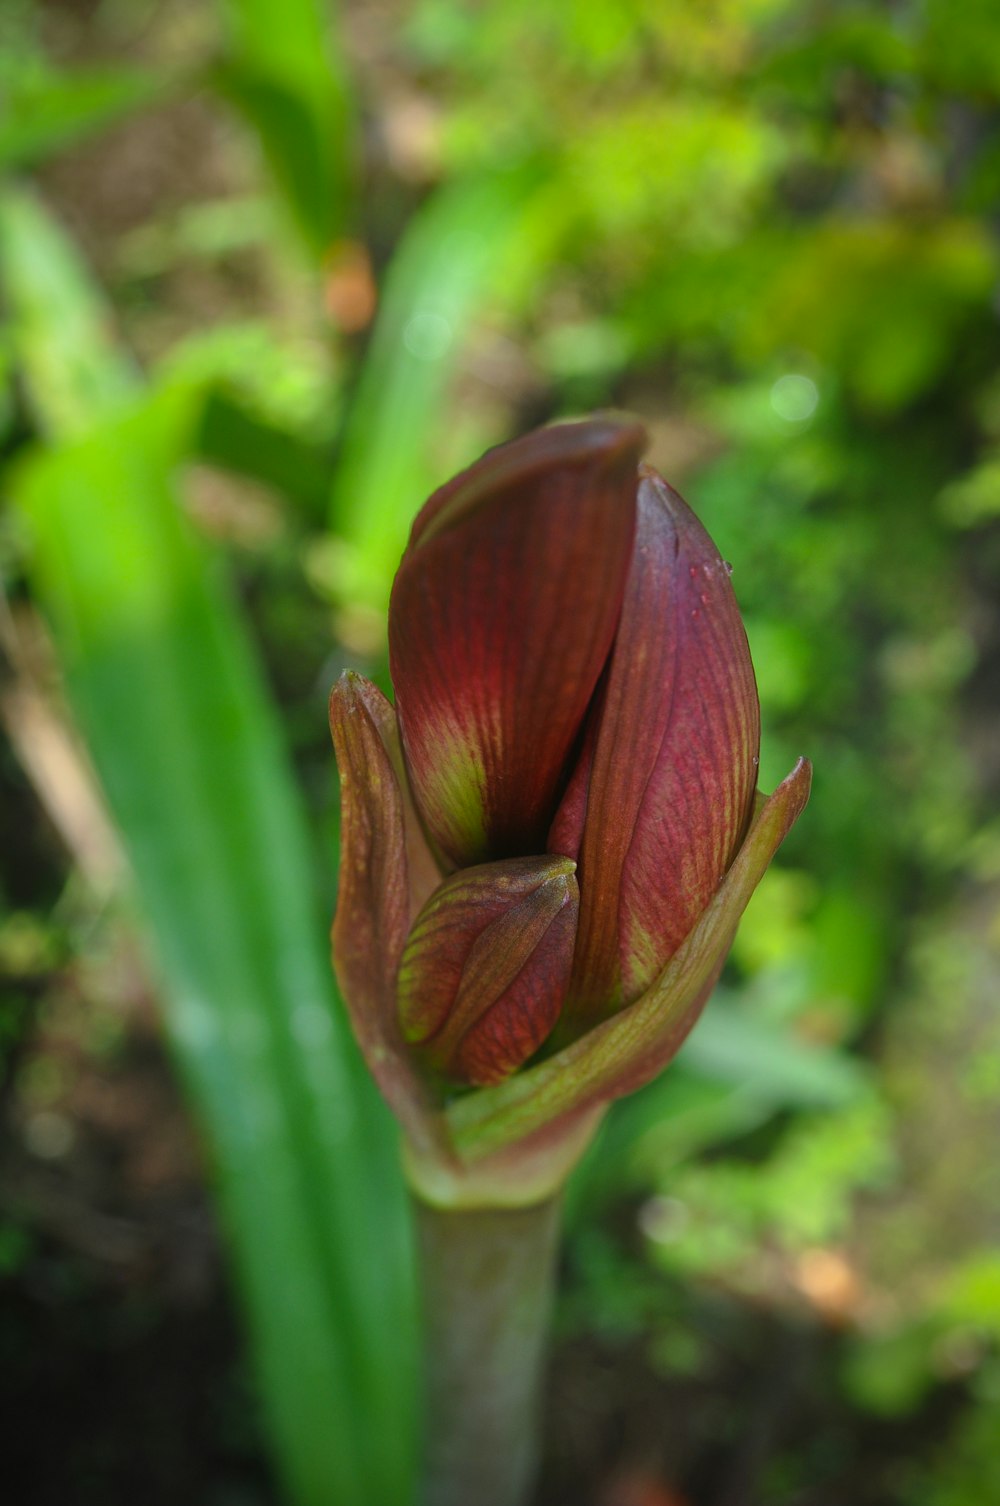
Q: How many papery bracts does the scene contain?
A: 2